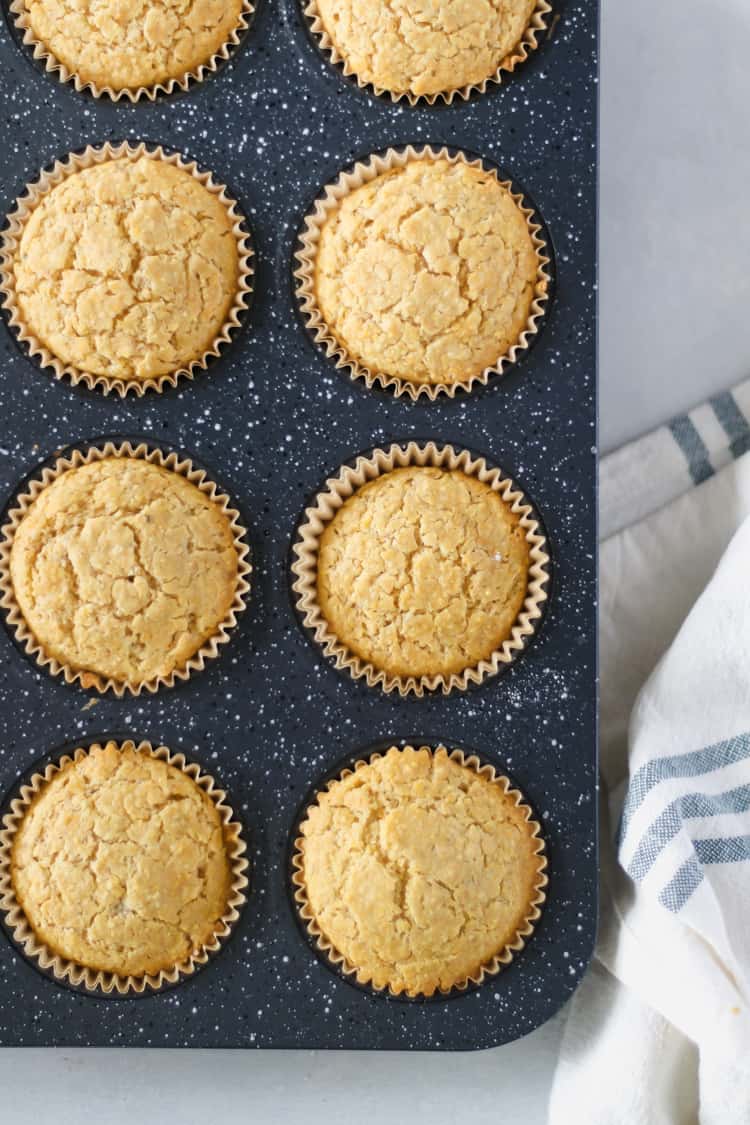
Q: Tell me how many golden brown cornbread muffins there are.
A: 8